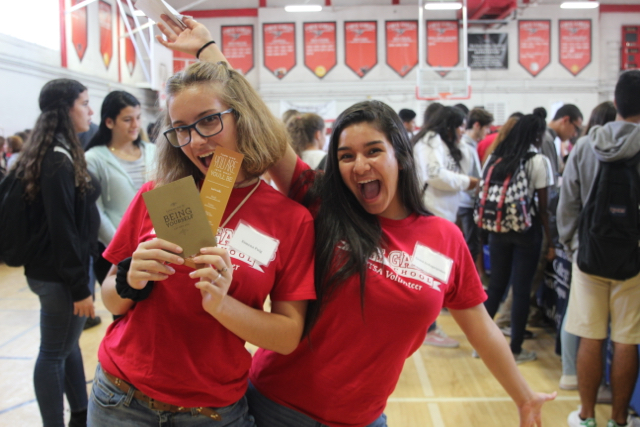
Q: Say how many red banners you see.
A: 11